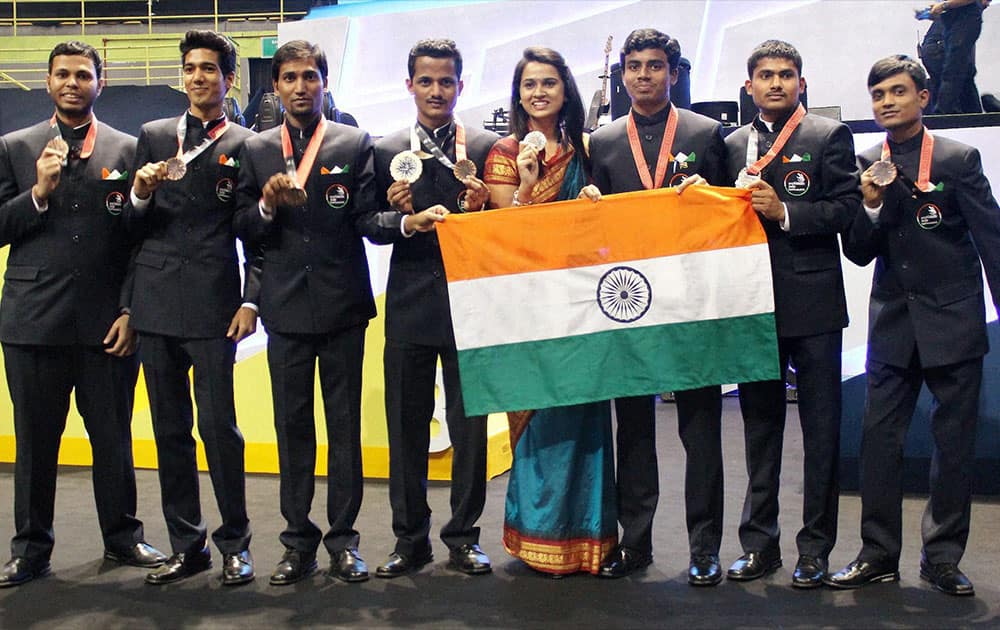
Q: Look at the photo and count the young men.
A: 7